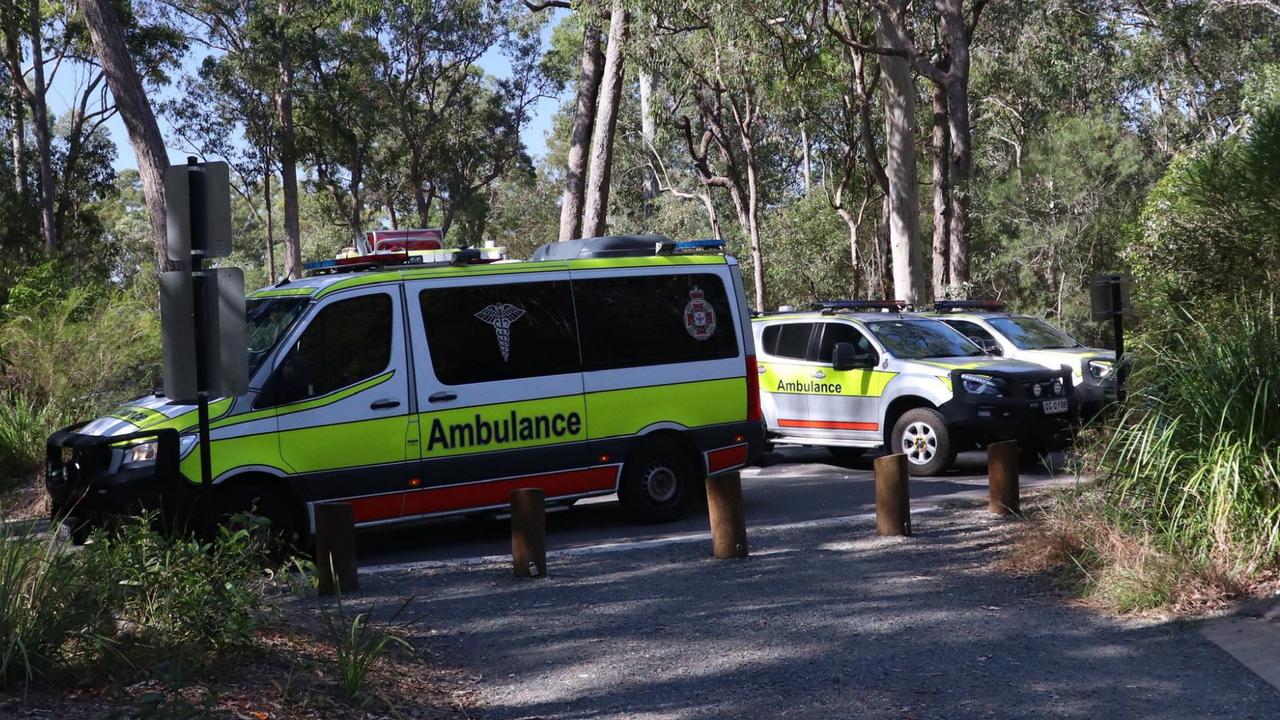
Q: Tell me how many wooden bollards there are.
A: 5